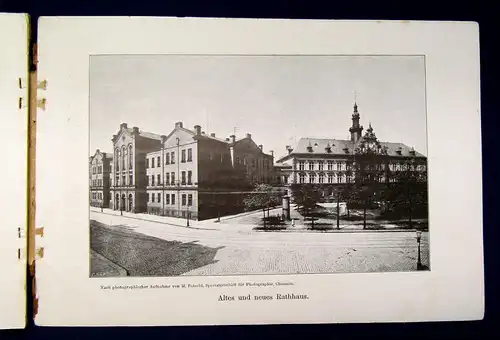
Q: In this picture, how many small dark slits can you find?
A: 4